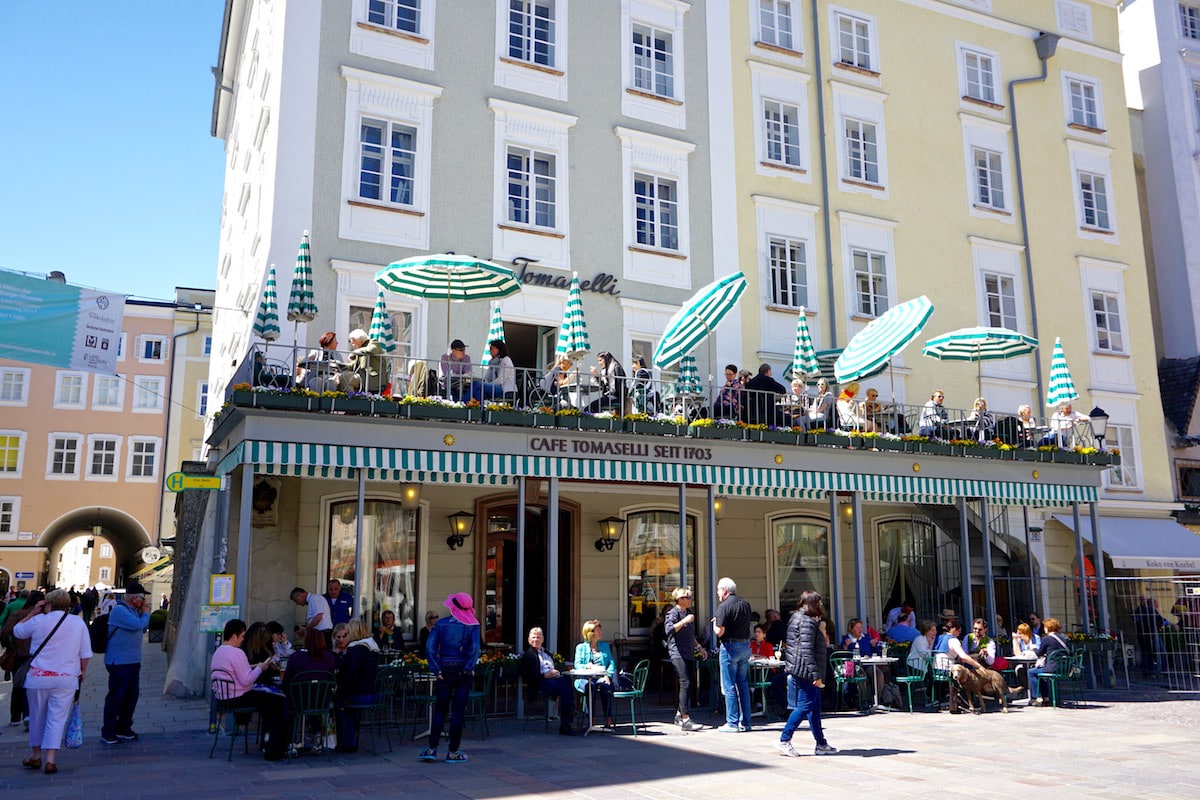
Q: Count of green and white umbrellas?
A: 13